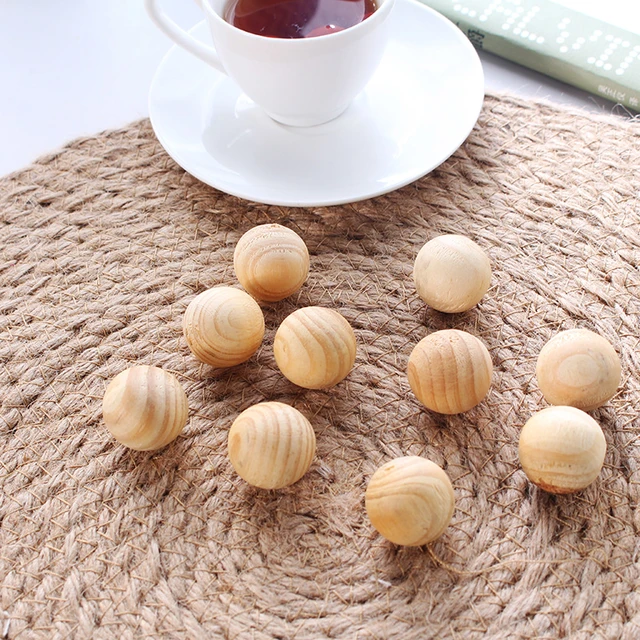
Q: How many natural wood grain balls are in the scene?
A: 10